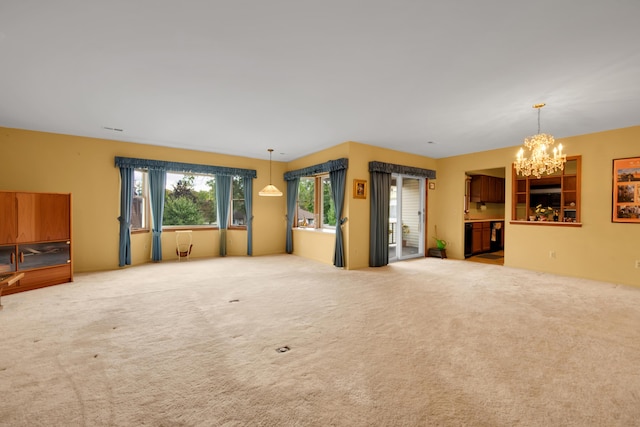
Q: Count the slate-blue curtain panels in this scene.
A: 7